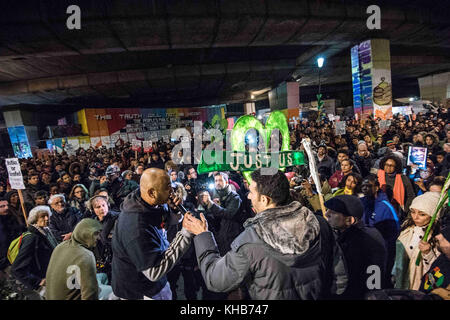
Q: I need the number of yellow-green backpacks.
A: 1